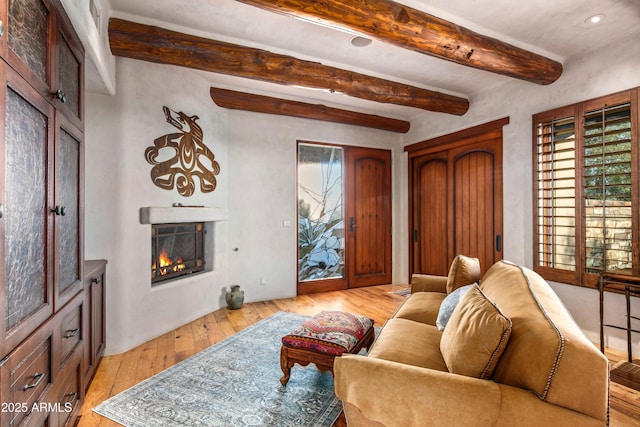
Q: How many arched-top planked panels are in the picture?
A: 3